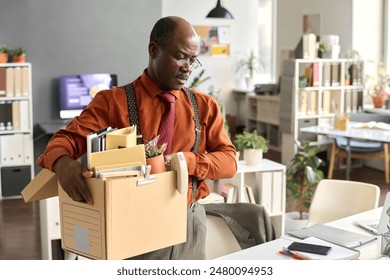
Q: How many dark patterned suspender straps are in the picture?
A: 2